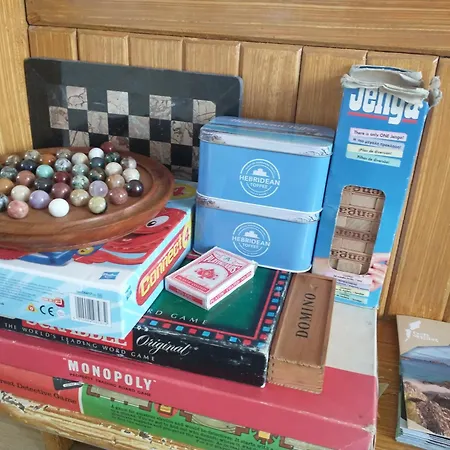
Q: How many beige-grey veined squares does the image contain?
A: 13